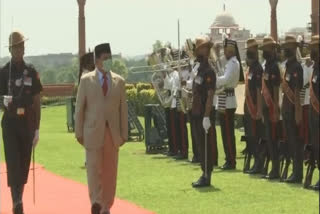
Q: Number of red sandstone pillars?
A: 3